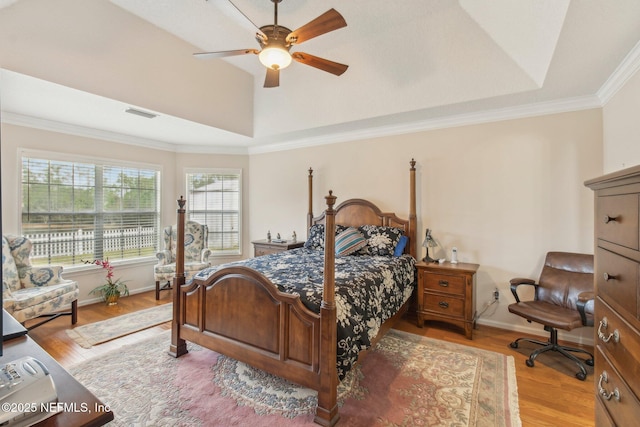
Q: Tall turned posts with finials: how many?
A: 4